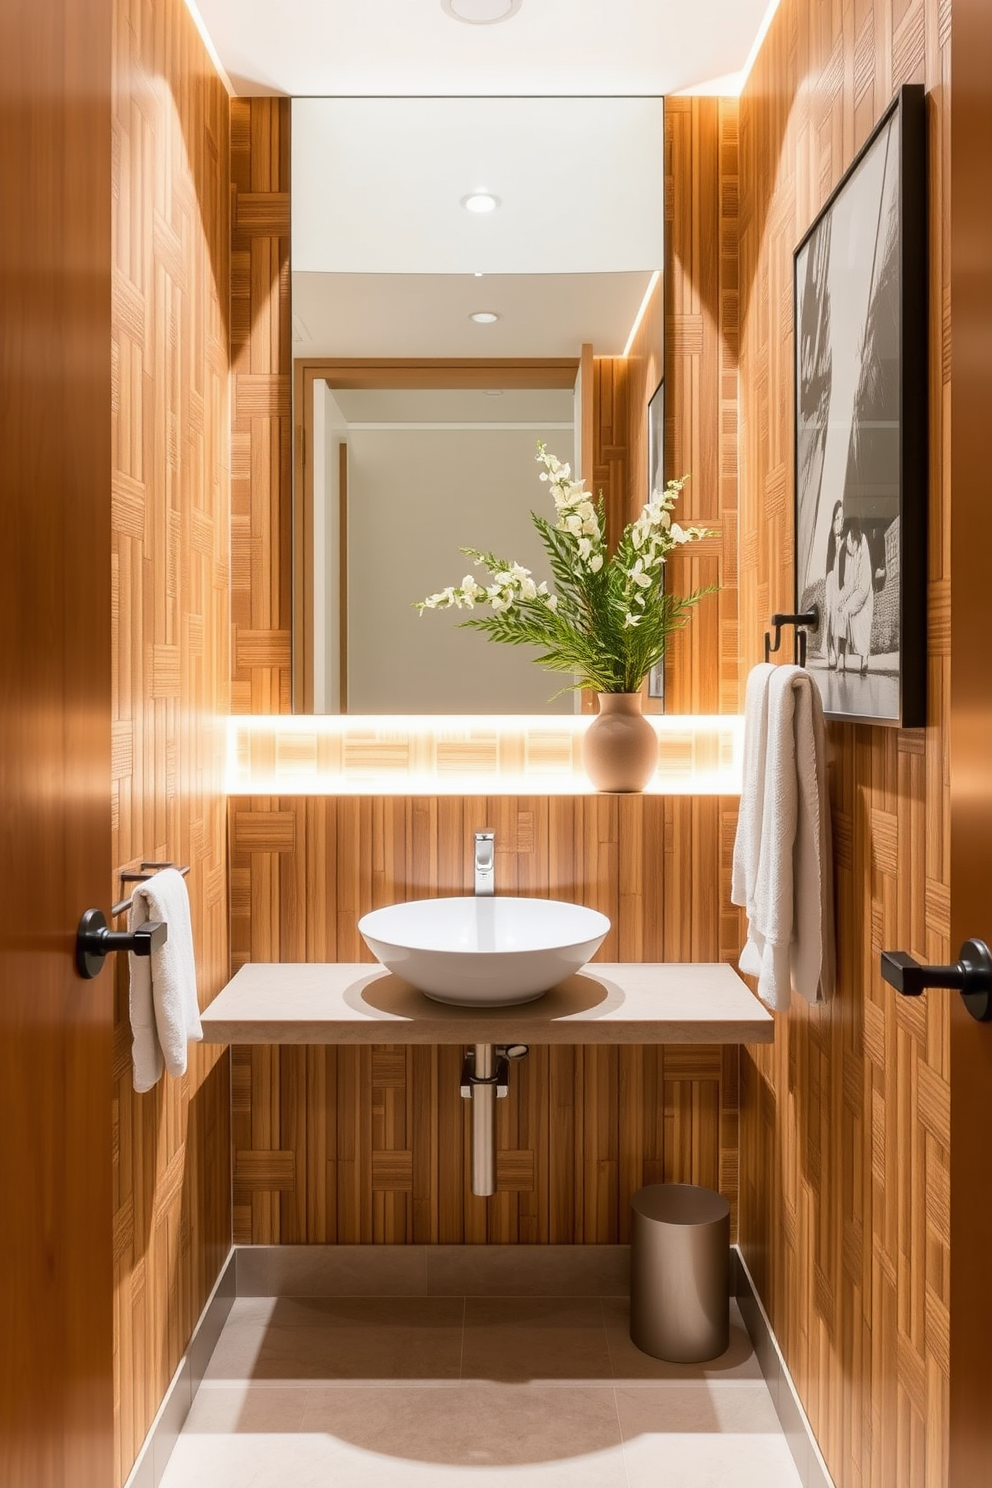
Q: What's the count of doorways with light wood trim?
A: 1